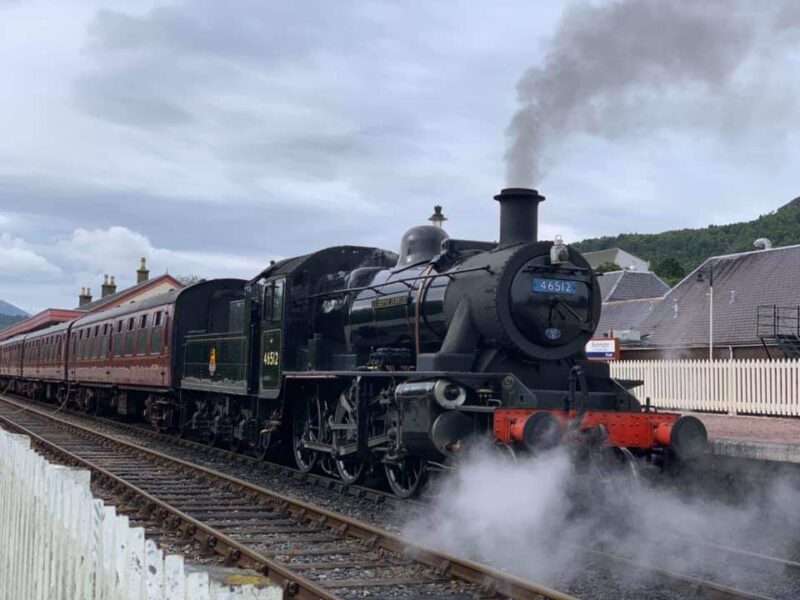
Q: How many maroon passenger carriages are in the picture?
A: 3